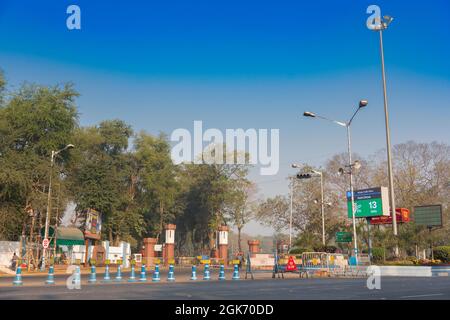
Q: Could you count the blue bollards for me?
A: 14